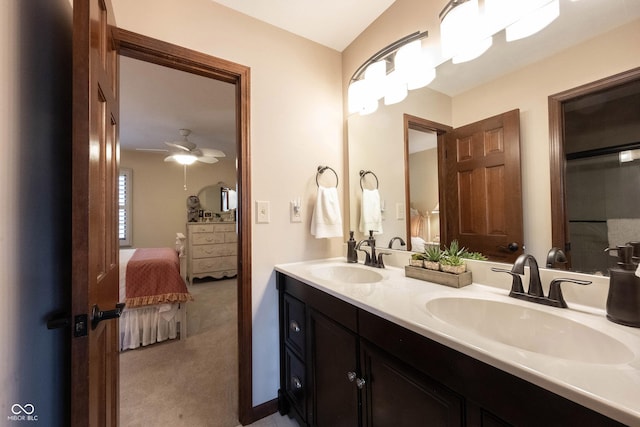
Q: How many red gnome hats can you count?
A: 0